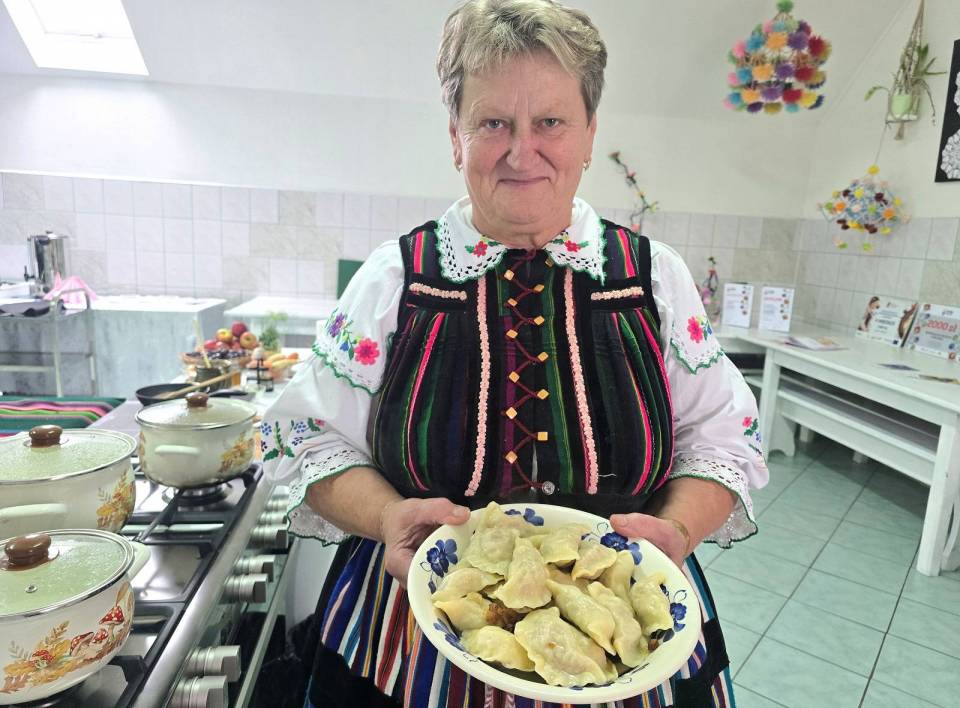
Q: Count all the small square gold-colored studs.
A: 12